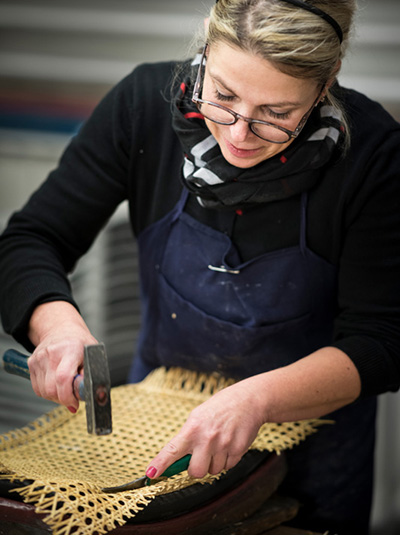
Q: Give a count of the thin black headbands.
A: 1